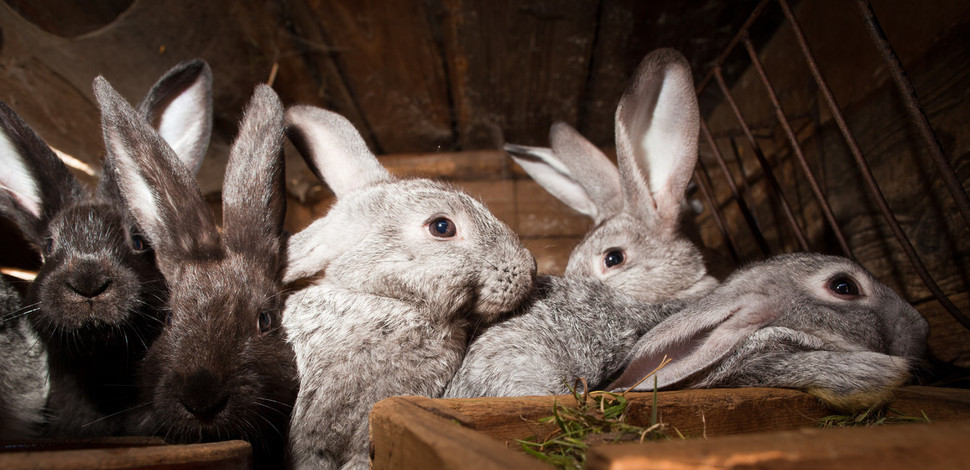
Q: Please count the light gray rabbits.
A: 3